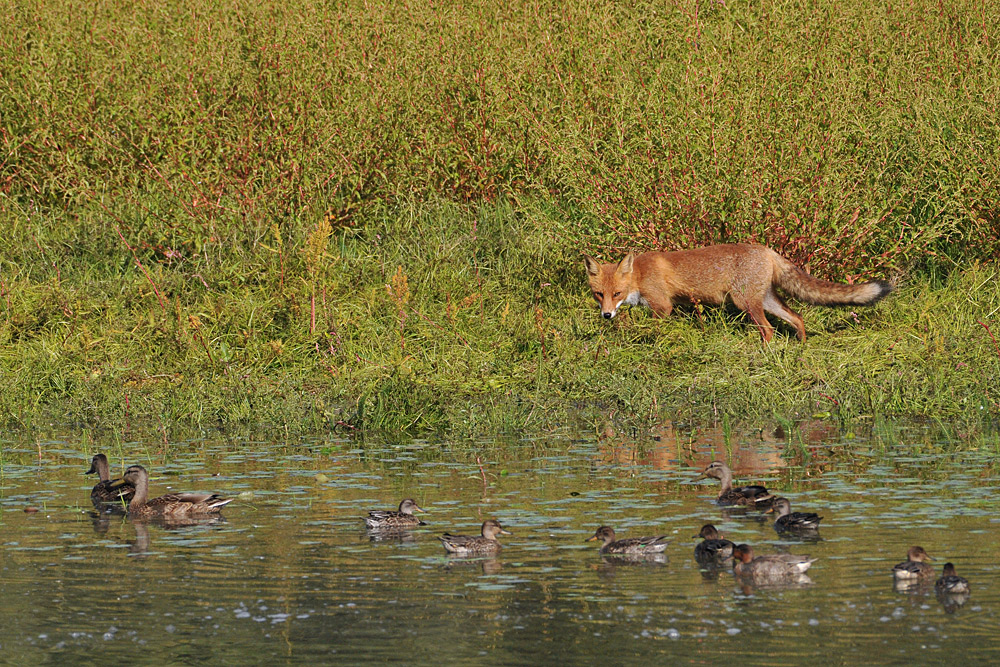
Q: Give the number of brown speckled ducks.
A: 11